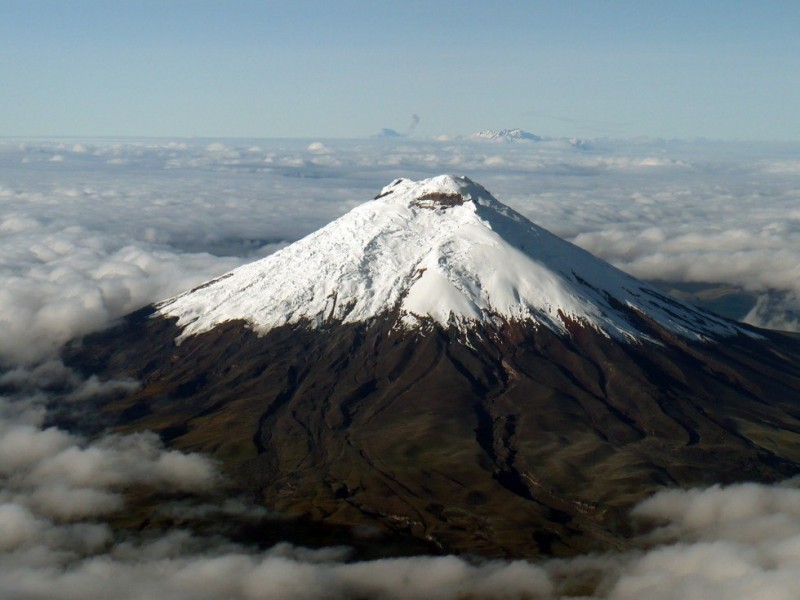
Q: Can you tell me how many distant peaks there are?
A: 2